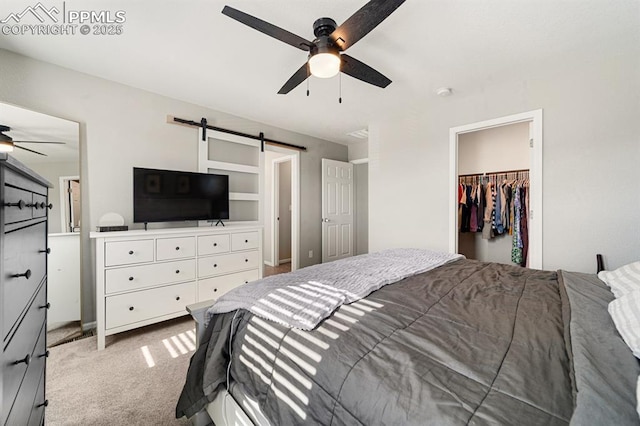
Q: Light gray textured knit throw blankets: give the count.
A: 1